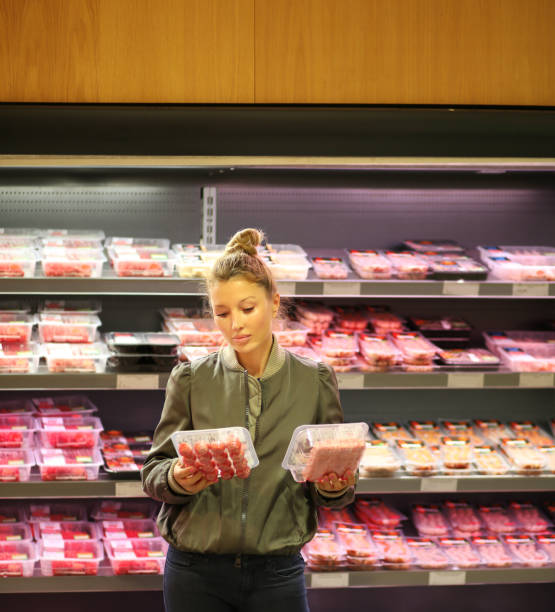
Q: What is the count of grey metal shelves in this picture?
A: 4